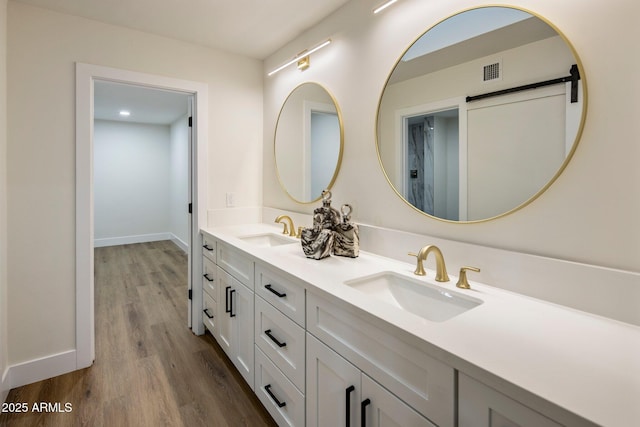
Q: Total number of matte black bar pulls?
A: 10